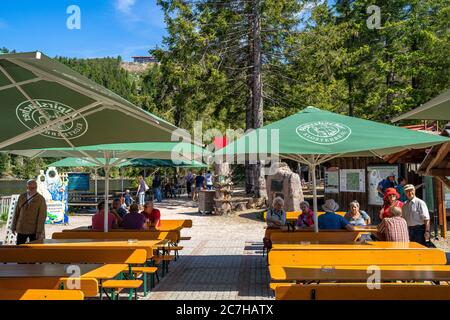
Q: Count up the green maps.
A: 2